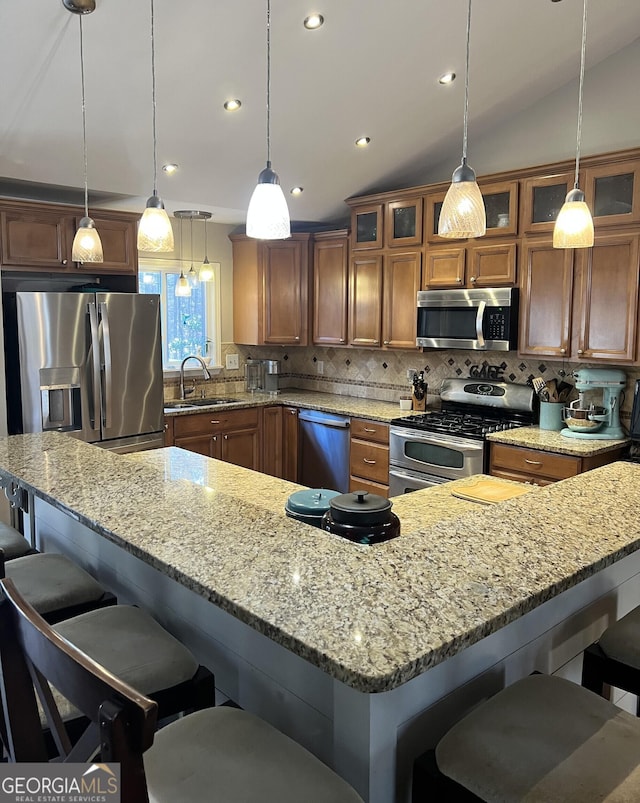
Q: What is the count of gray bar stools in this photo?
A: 6